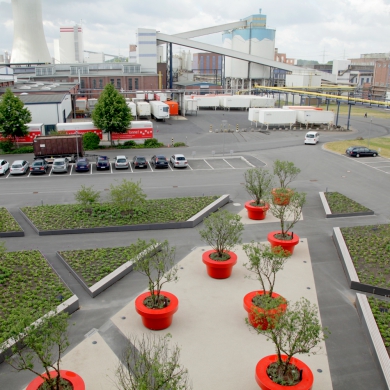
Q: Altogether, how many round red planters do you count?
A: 8